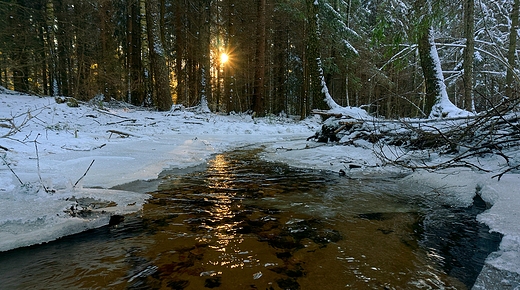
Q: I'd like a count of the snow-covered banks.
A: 2